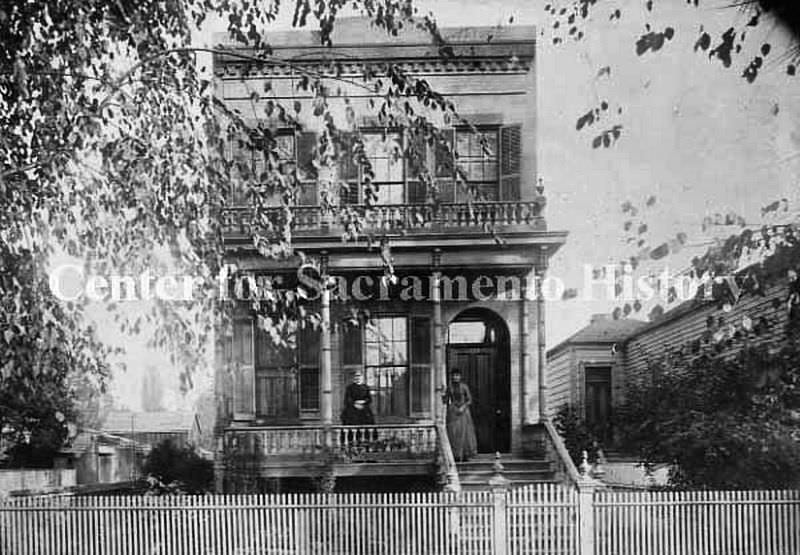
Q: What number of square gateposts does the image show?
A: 2